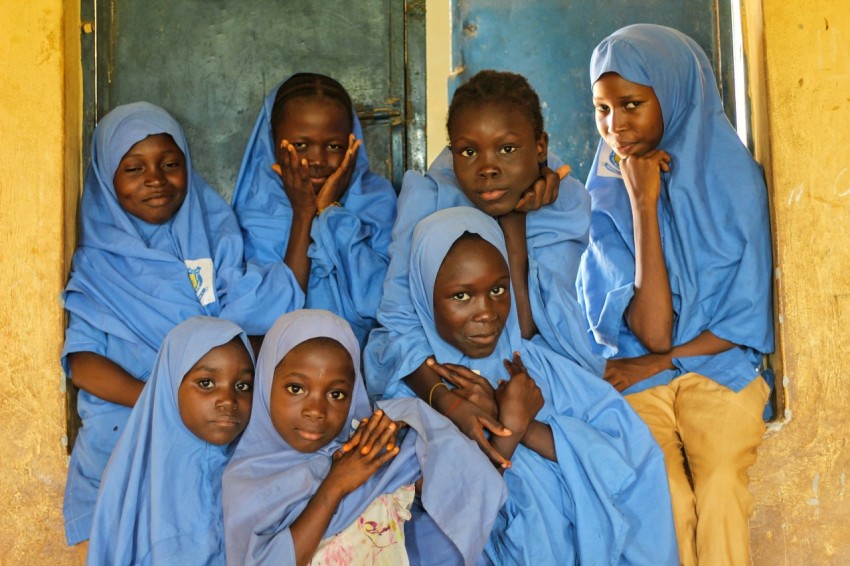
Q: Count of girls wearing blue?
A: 7